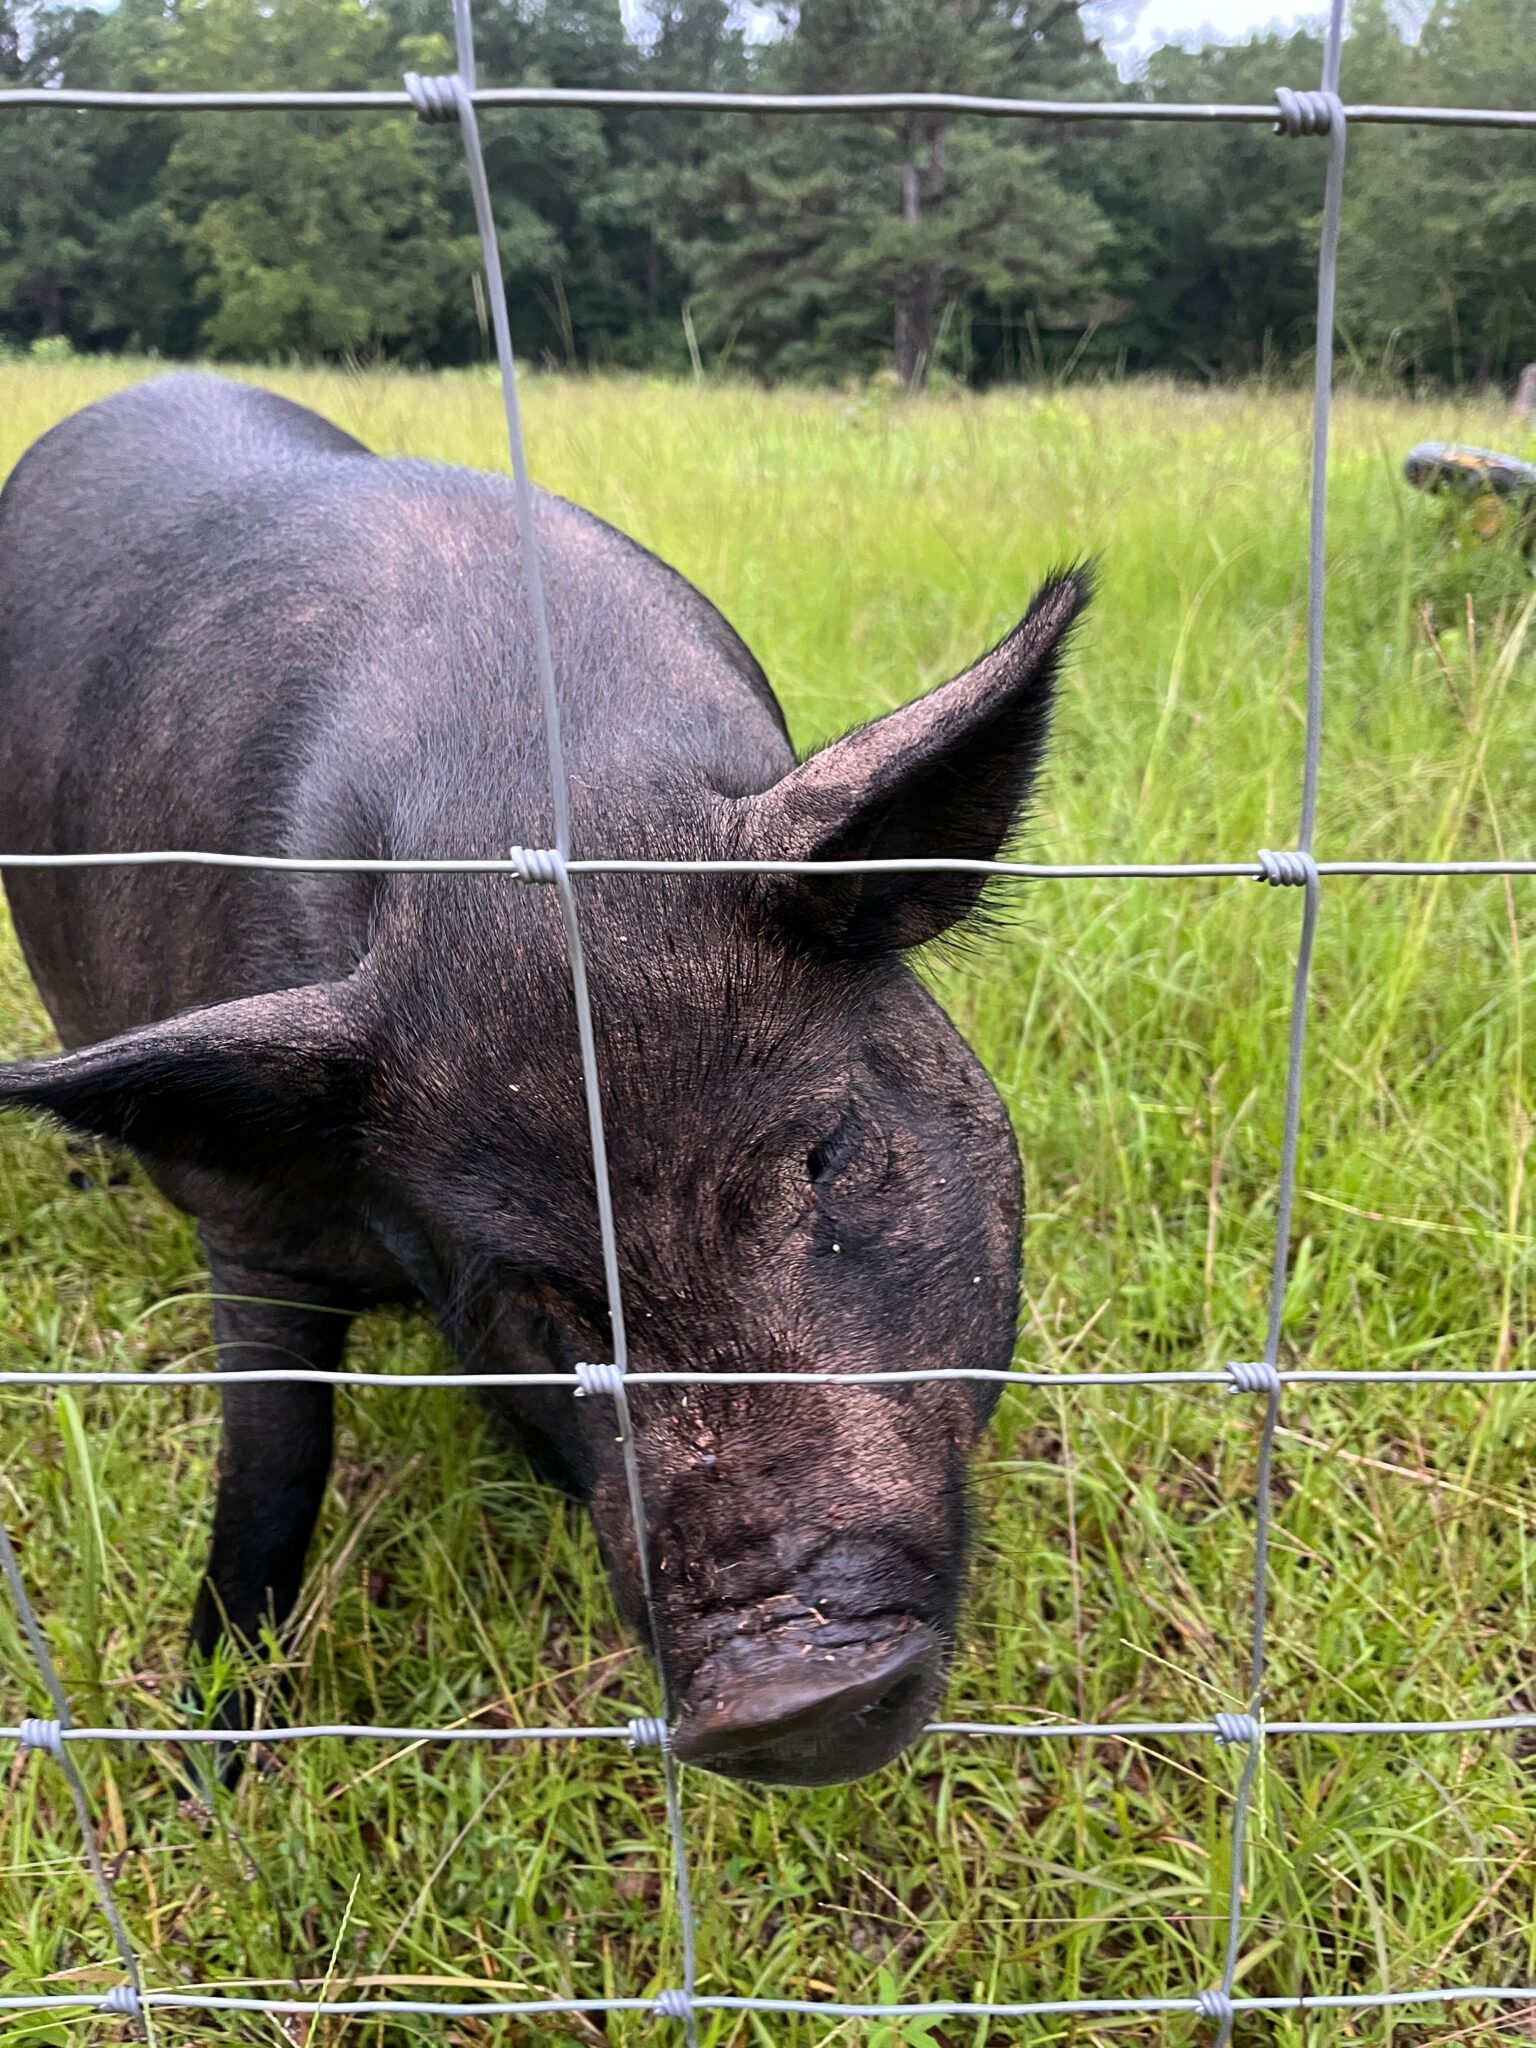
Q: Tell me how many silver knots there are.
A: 12